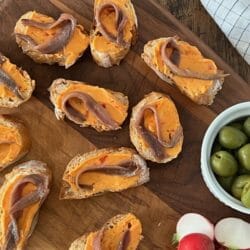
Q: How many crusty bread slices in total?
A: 10